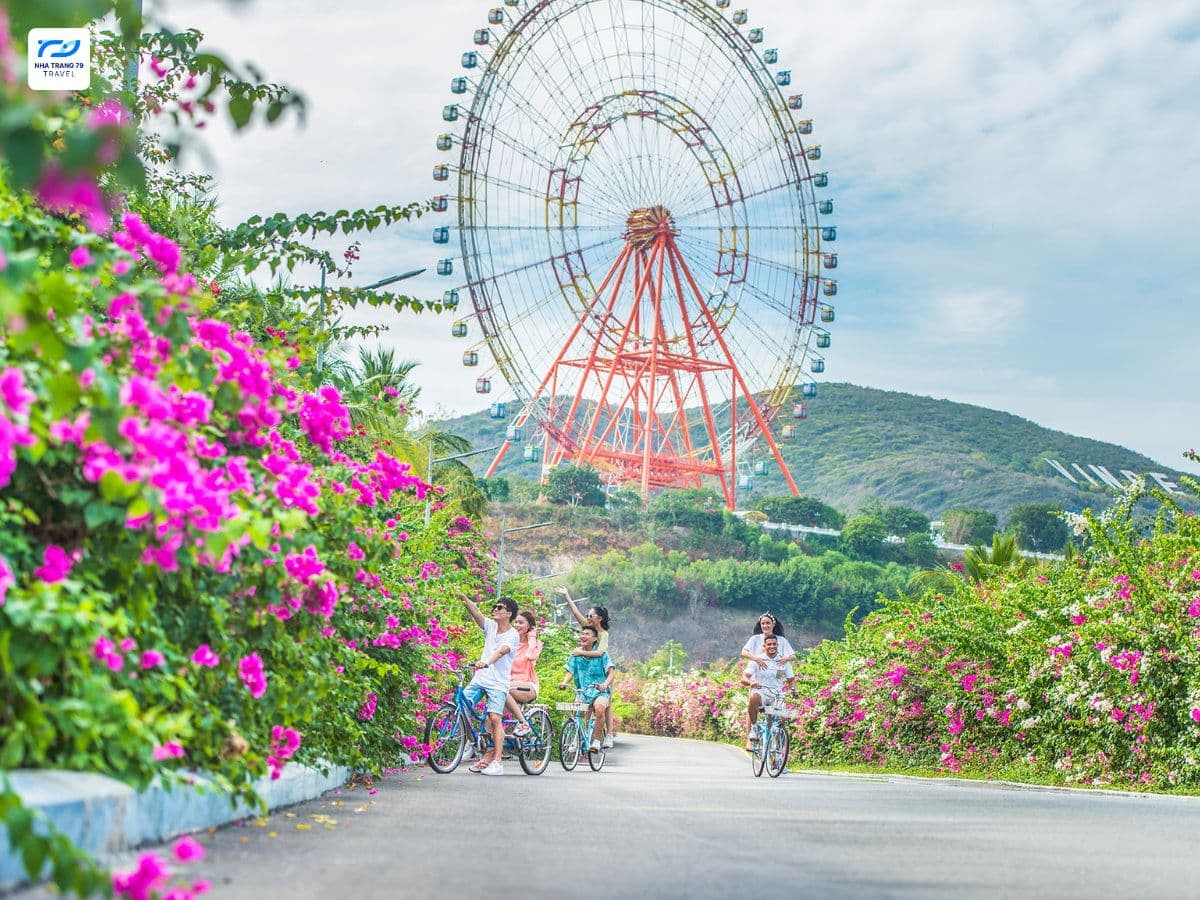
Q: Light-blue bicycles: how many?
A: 2